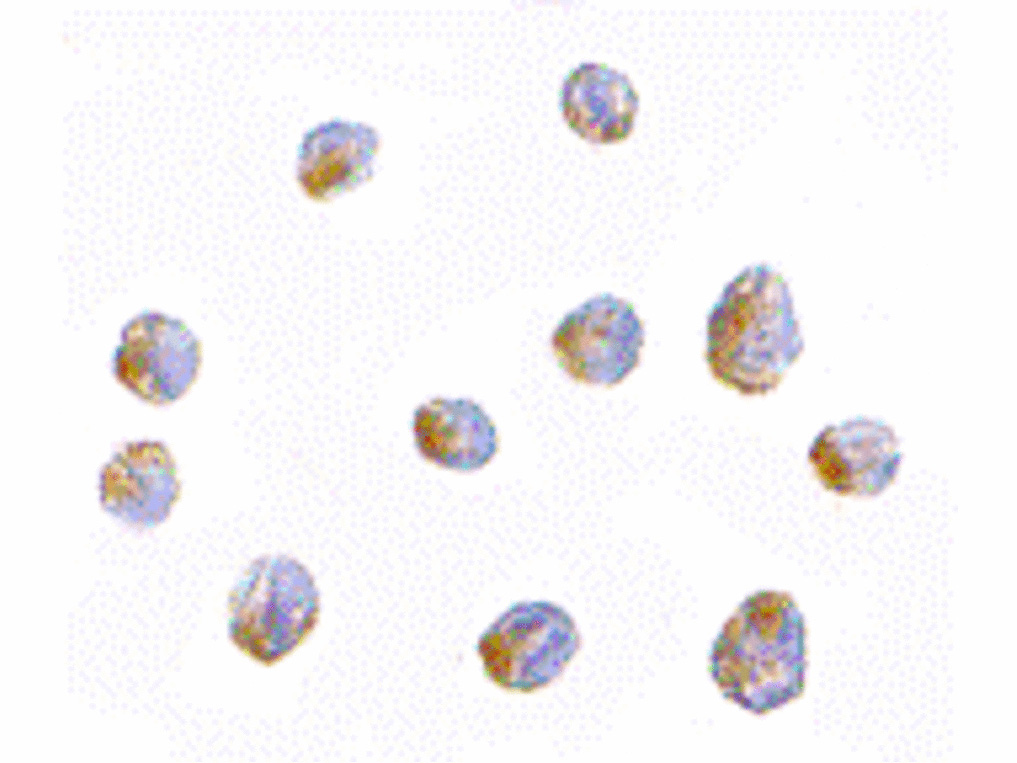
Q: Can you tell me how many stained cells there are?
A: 11